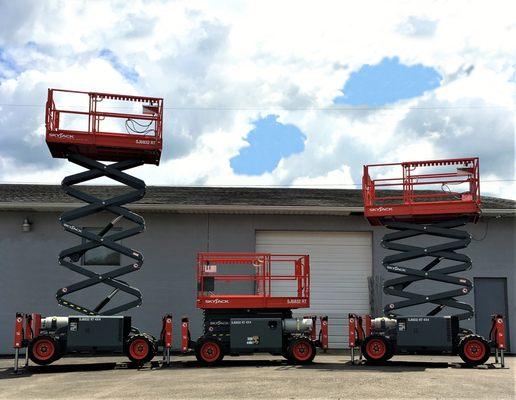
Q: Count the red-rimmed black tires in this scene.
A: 6